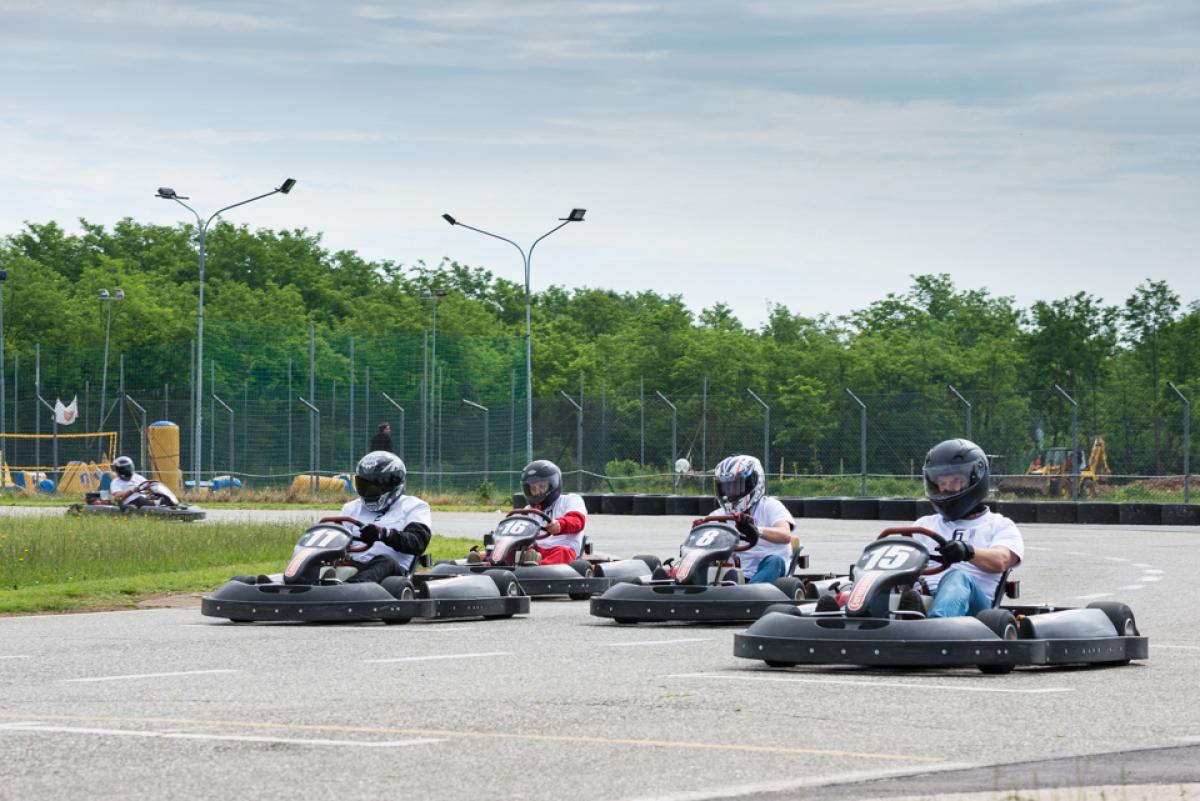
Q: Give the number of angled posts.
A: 13